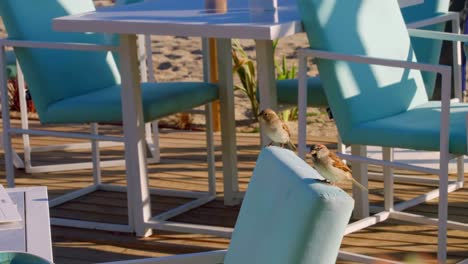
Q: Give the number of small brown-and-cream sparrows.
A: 2